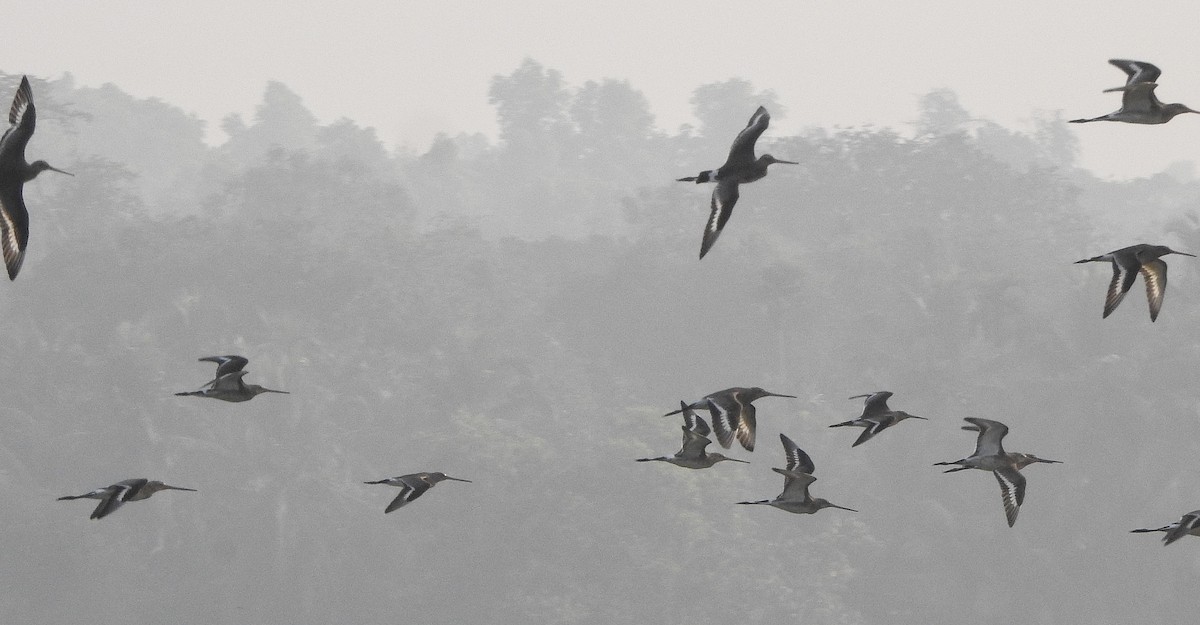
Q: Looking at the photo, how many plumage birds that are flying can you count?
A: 13